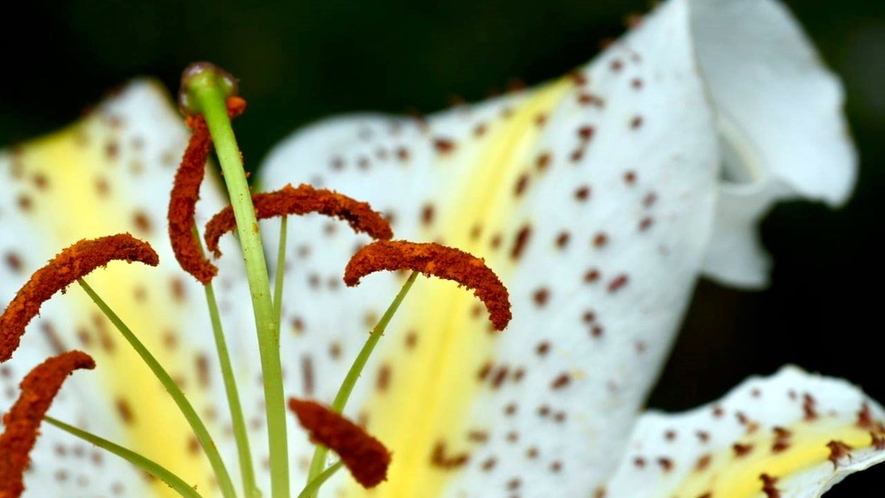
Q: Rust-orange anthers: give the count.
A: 6